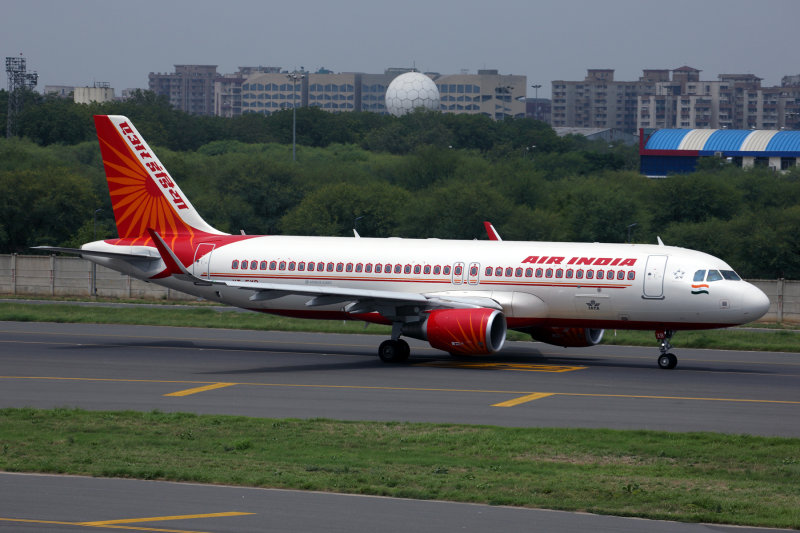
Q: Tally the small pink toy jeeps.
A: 0